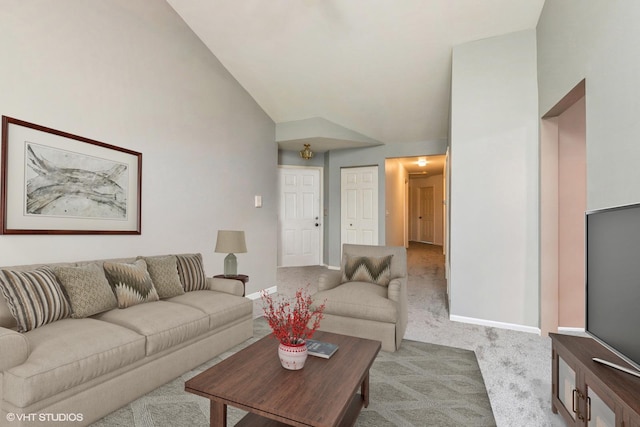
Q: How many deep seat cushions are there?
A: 4